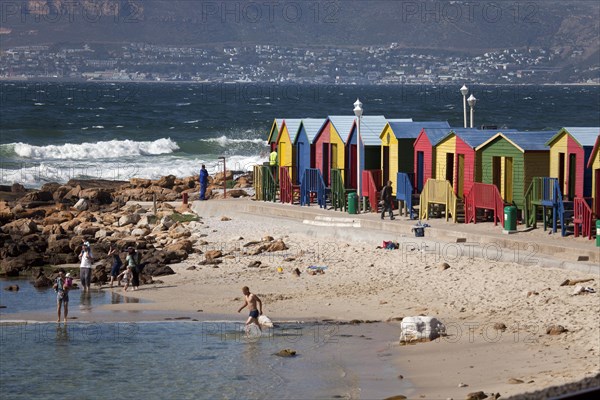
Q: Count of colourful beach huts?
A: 11